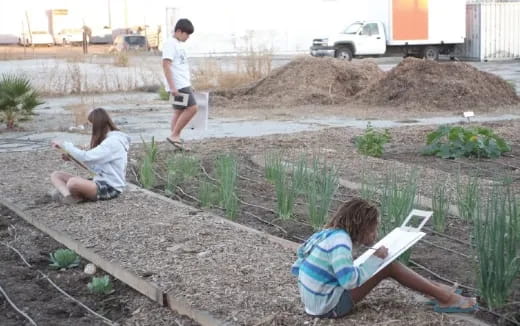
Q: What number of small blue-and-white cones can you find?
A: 0